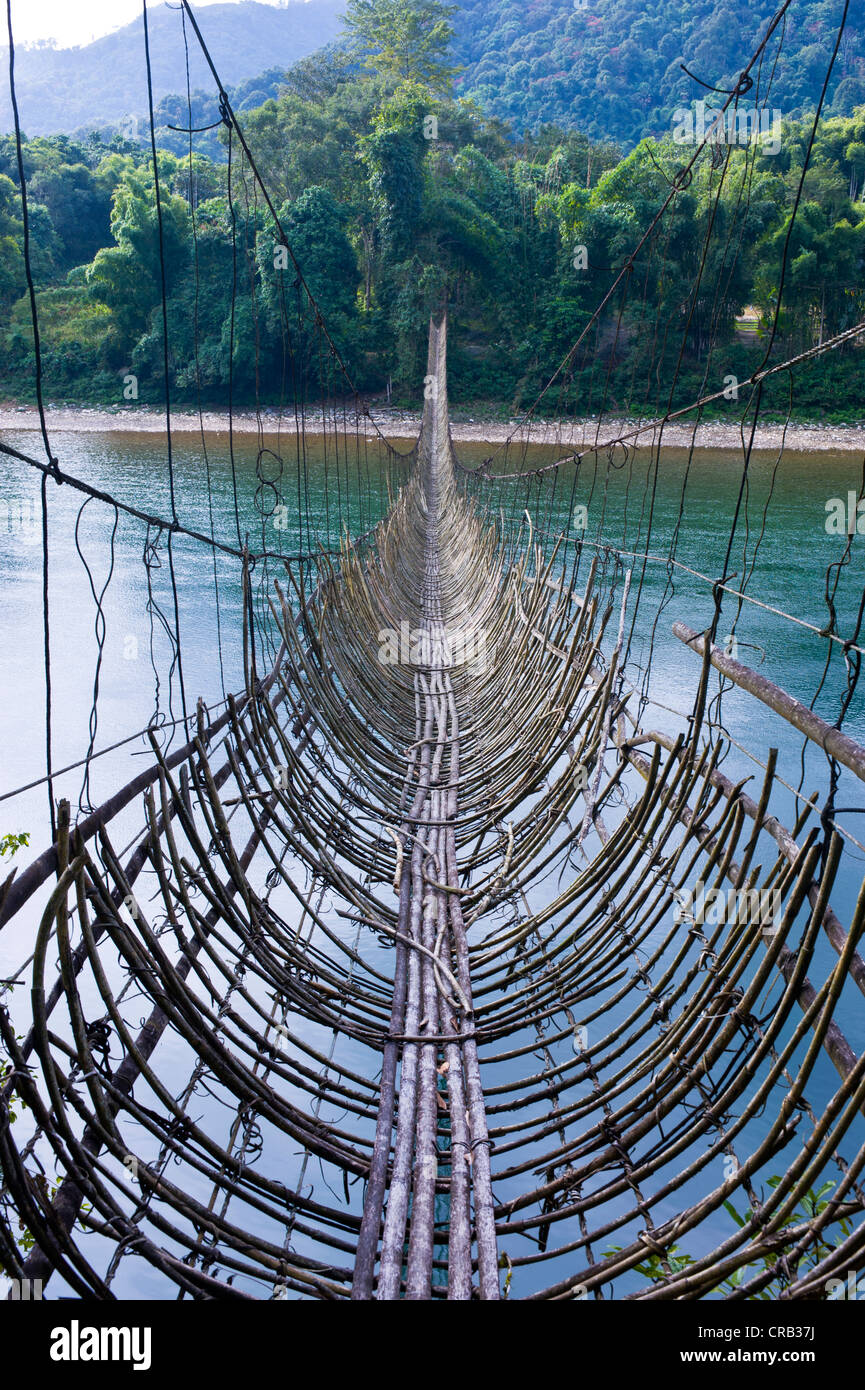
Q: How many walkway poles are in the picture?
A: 5